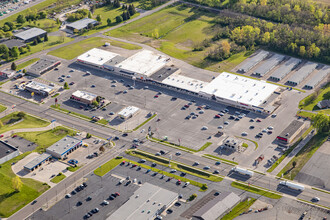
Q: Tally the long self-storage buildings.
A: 5